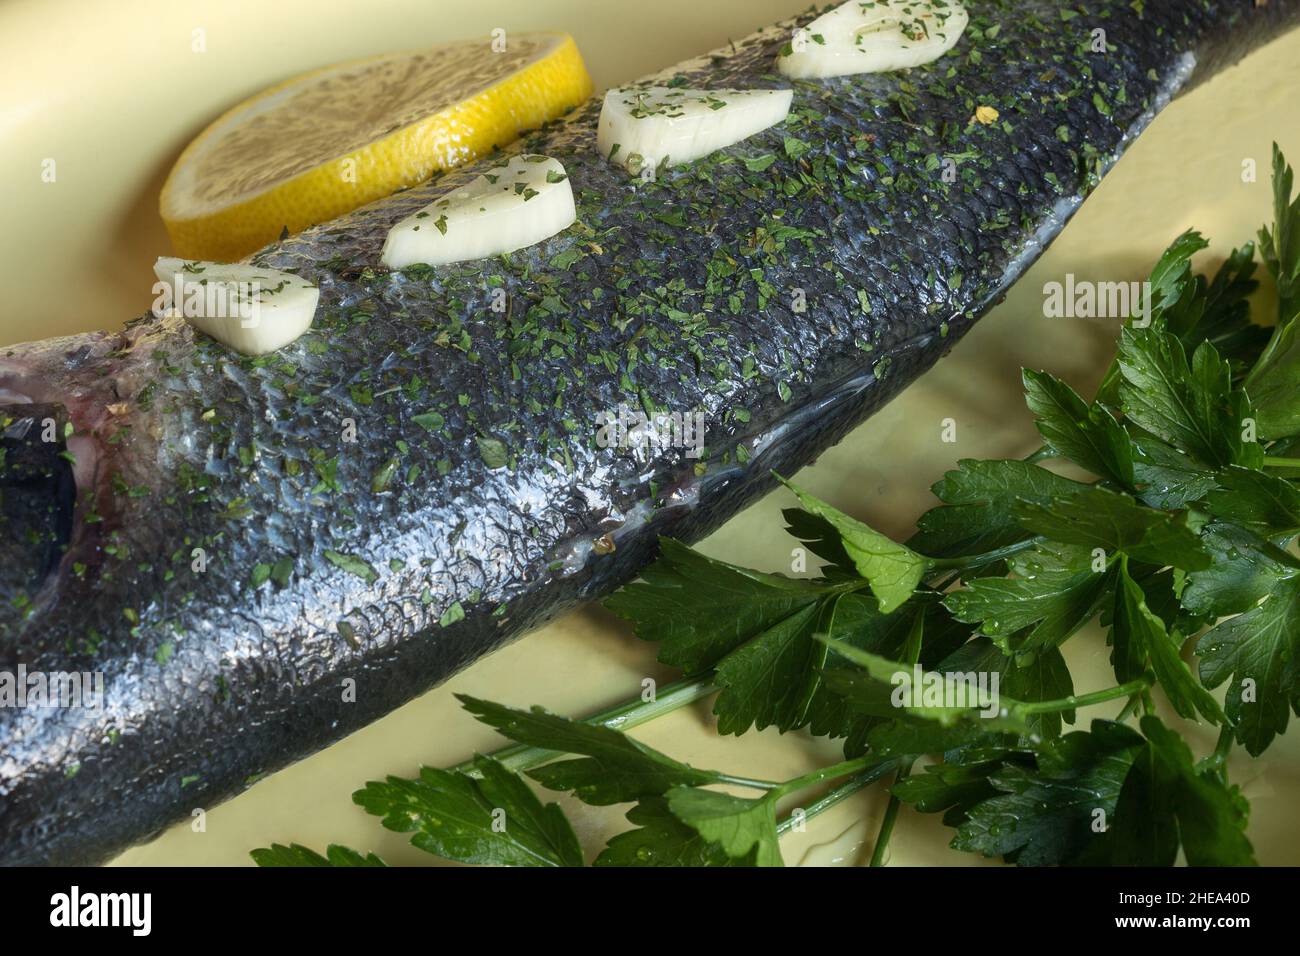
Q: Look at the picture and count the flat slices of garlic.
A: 4